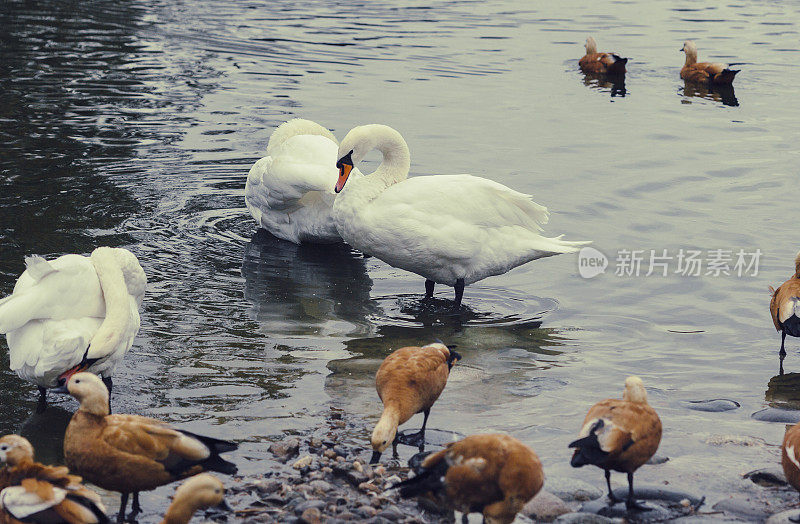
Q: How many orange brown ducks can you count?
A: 10